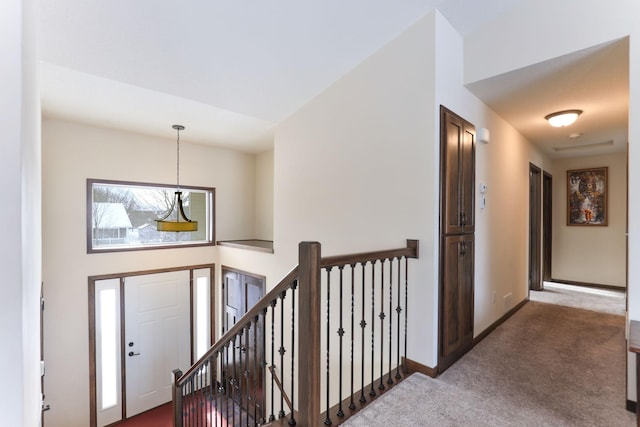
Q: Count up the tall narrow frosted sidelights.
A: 2